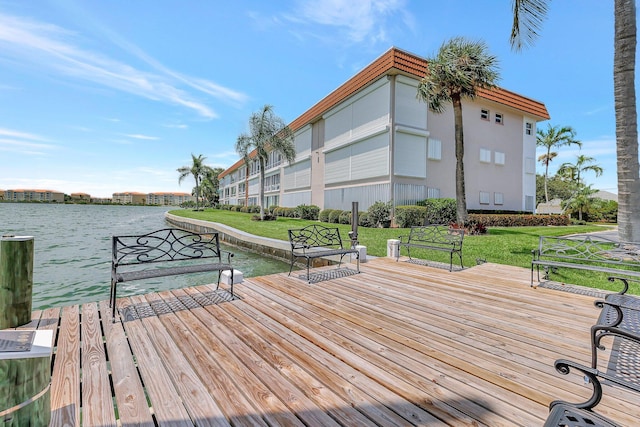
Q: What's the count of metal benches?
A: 6